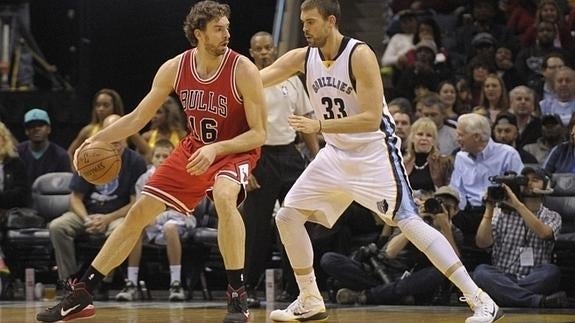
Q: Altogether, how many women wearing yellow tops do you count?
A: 2